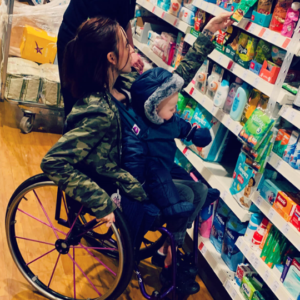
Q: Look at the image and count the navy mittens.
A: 1